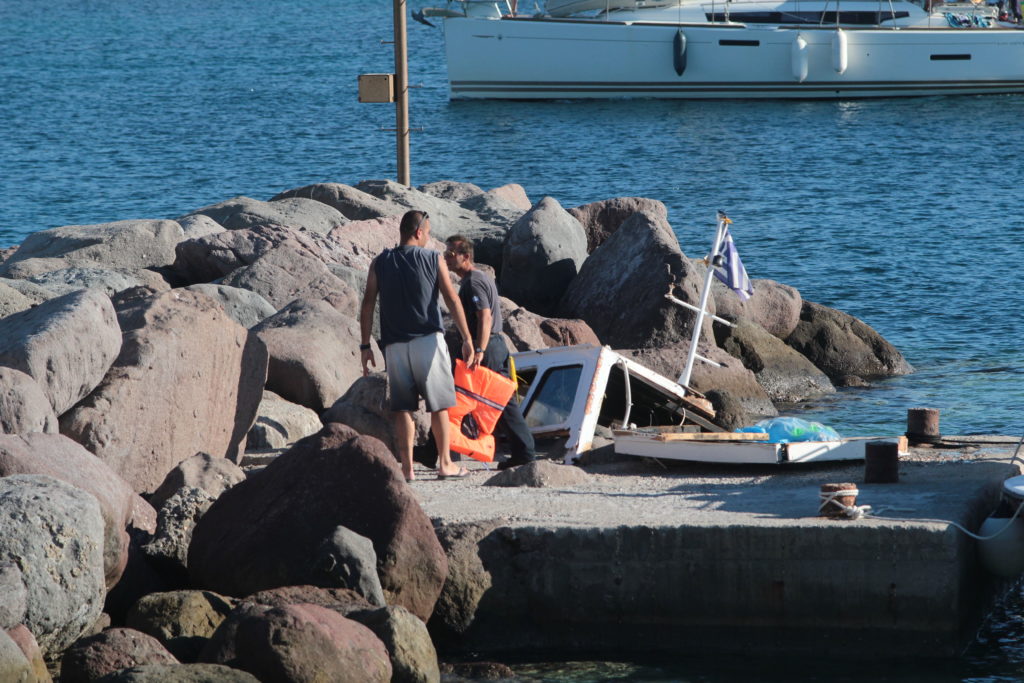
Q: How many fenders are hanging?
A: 3